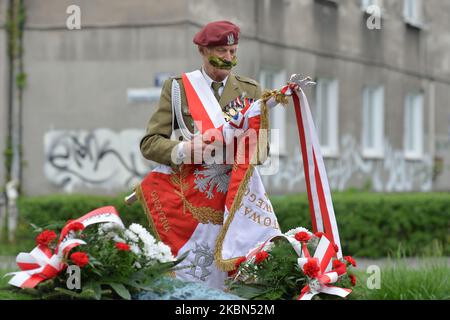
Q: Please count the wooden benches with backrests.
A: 0